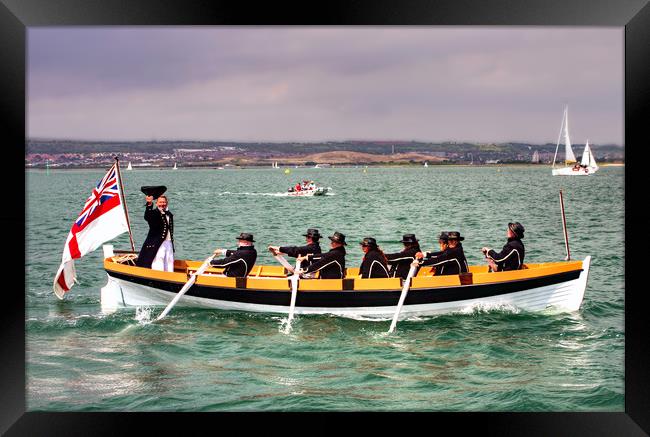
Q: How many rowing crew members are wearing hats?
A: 8